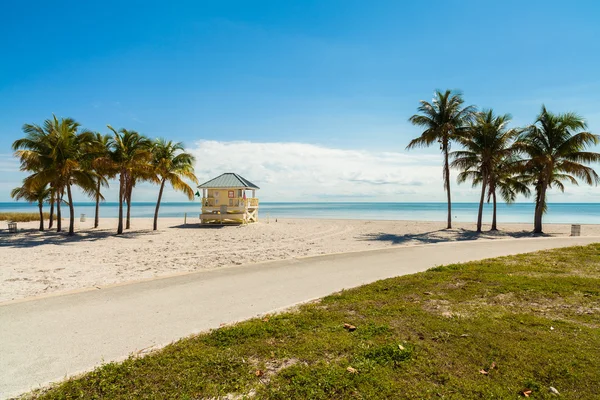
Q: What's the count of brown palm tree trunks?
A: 12